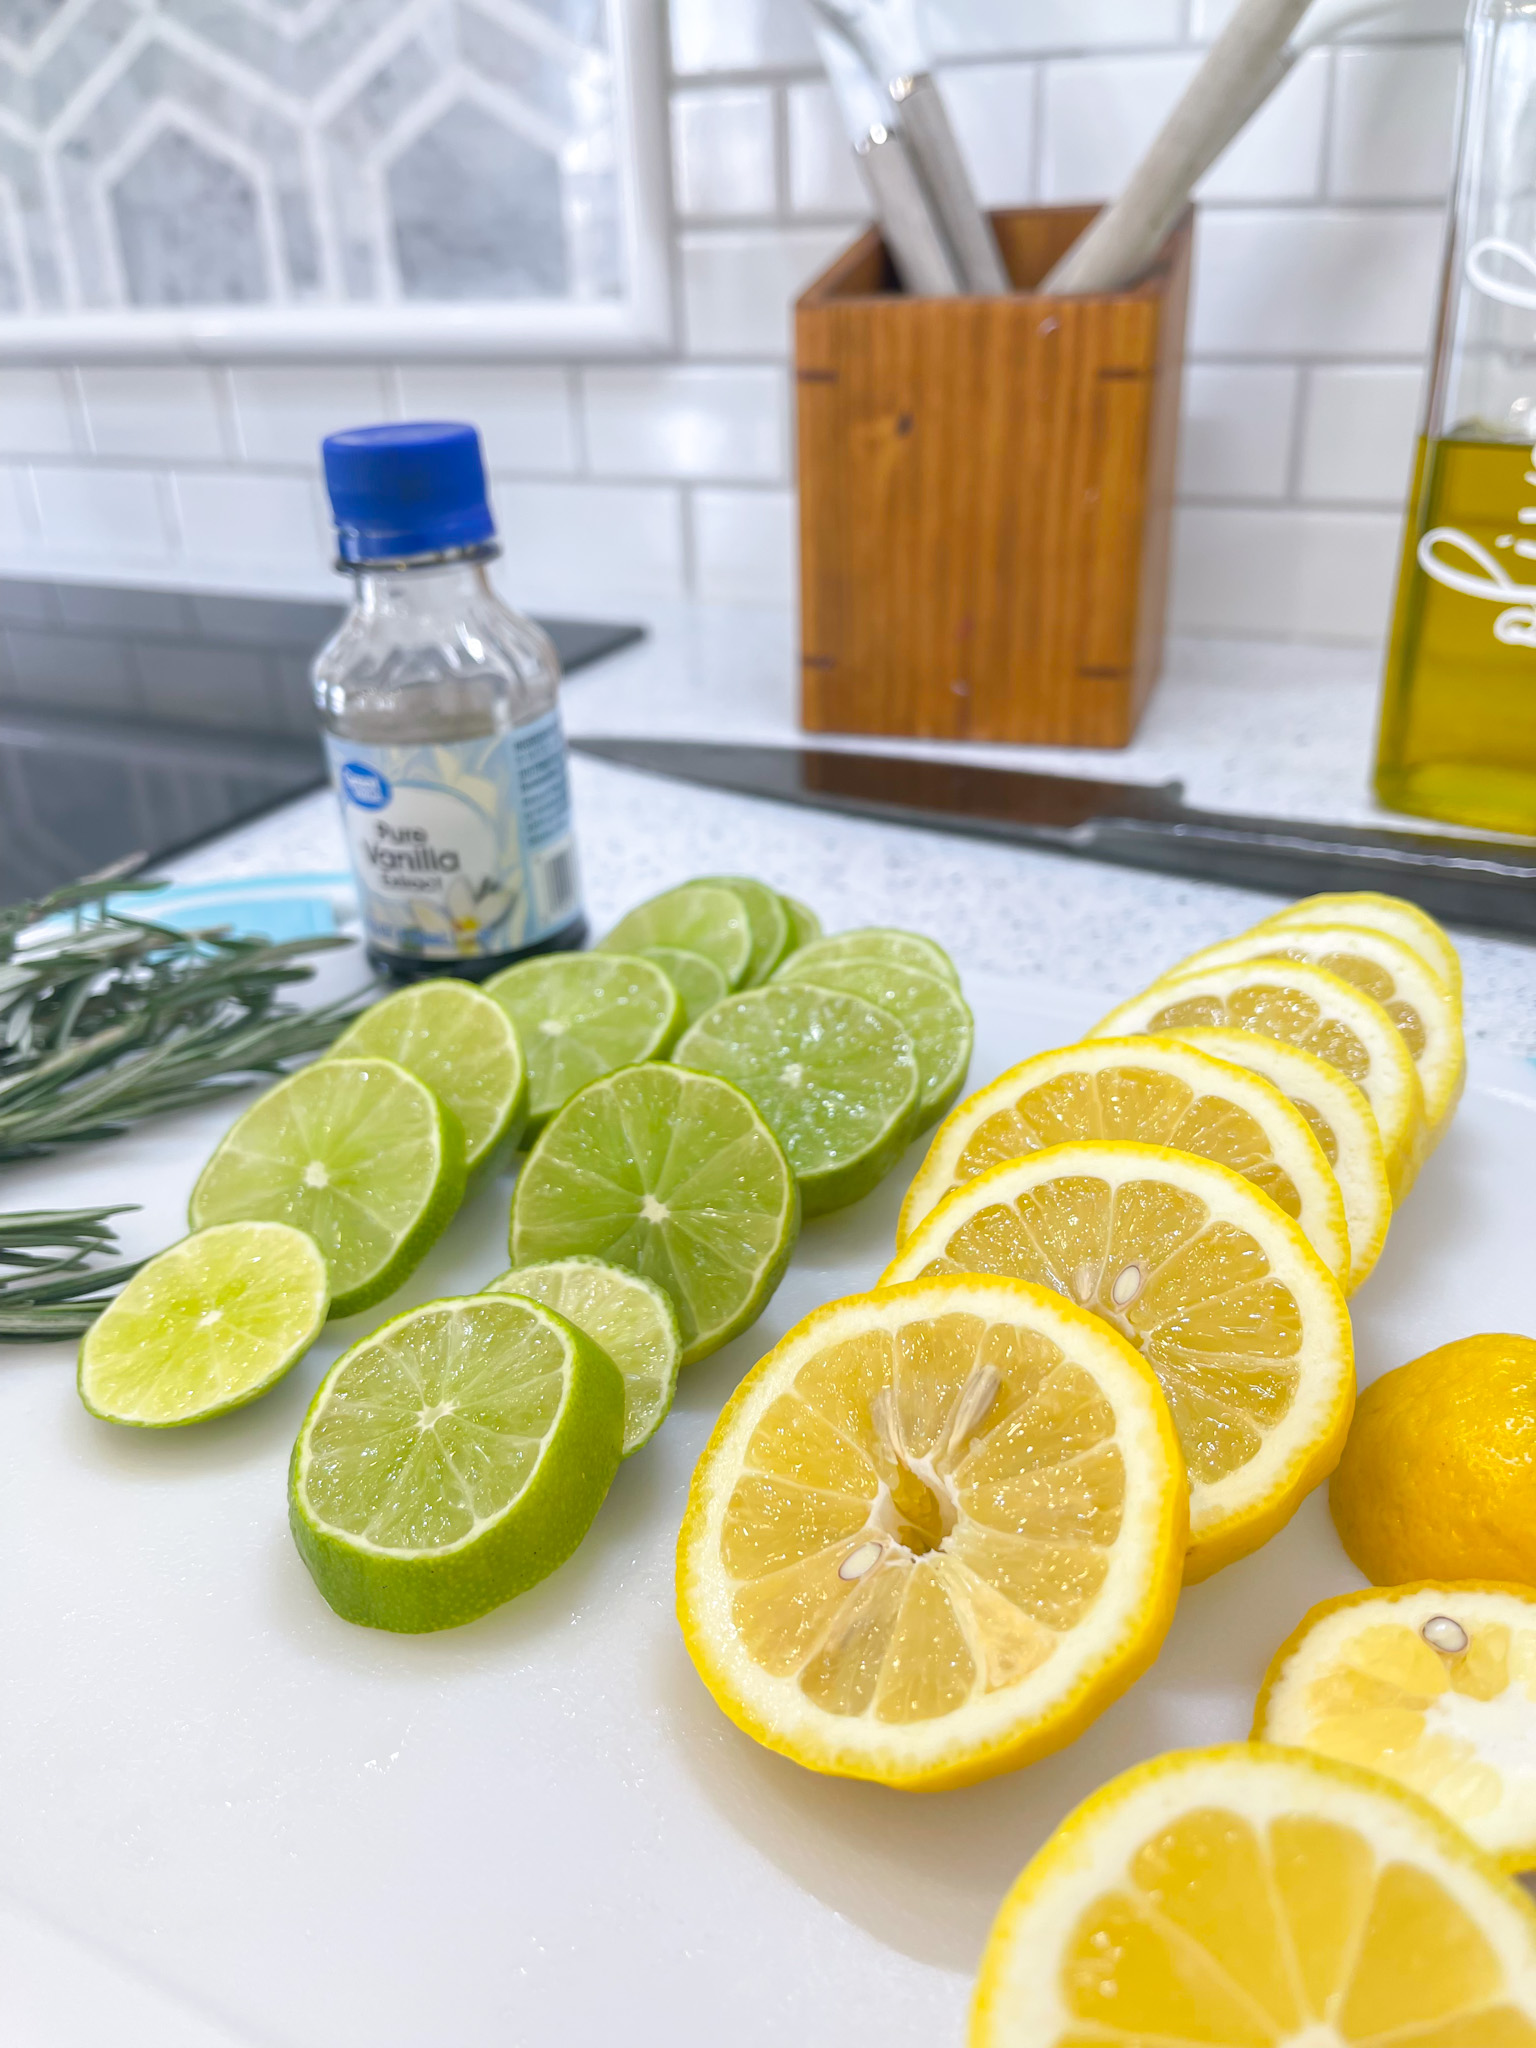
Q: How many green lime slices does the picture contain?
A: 14